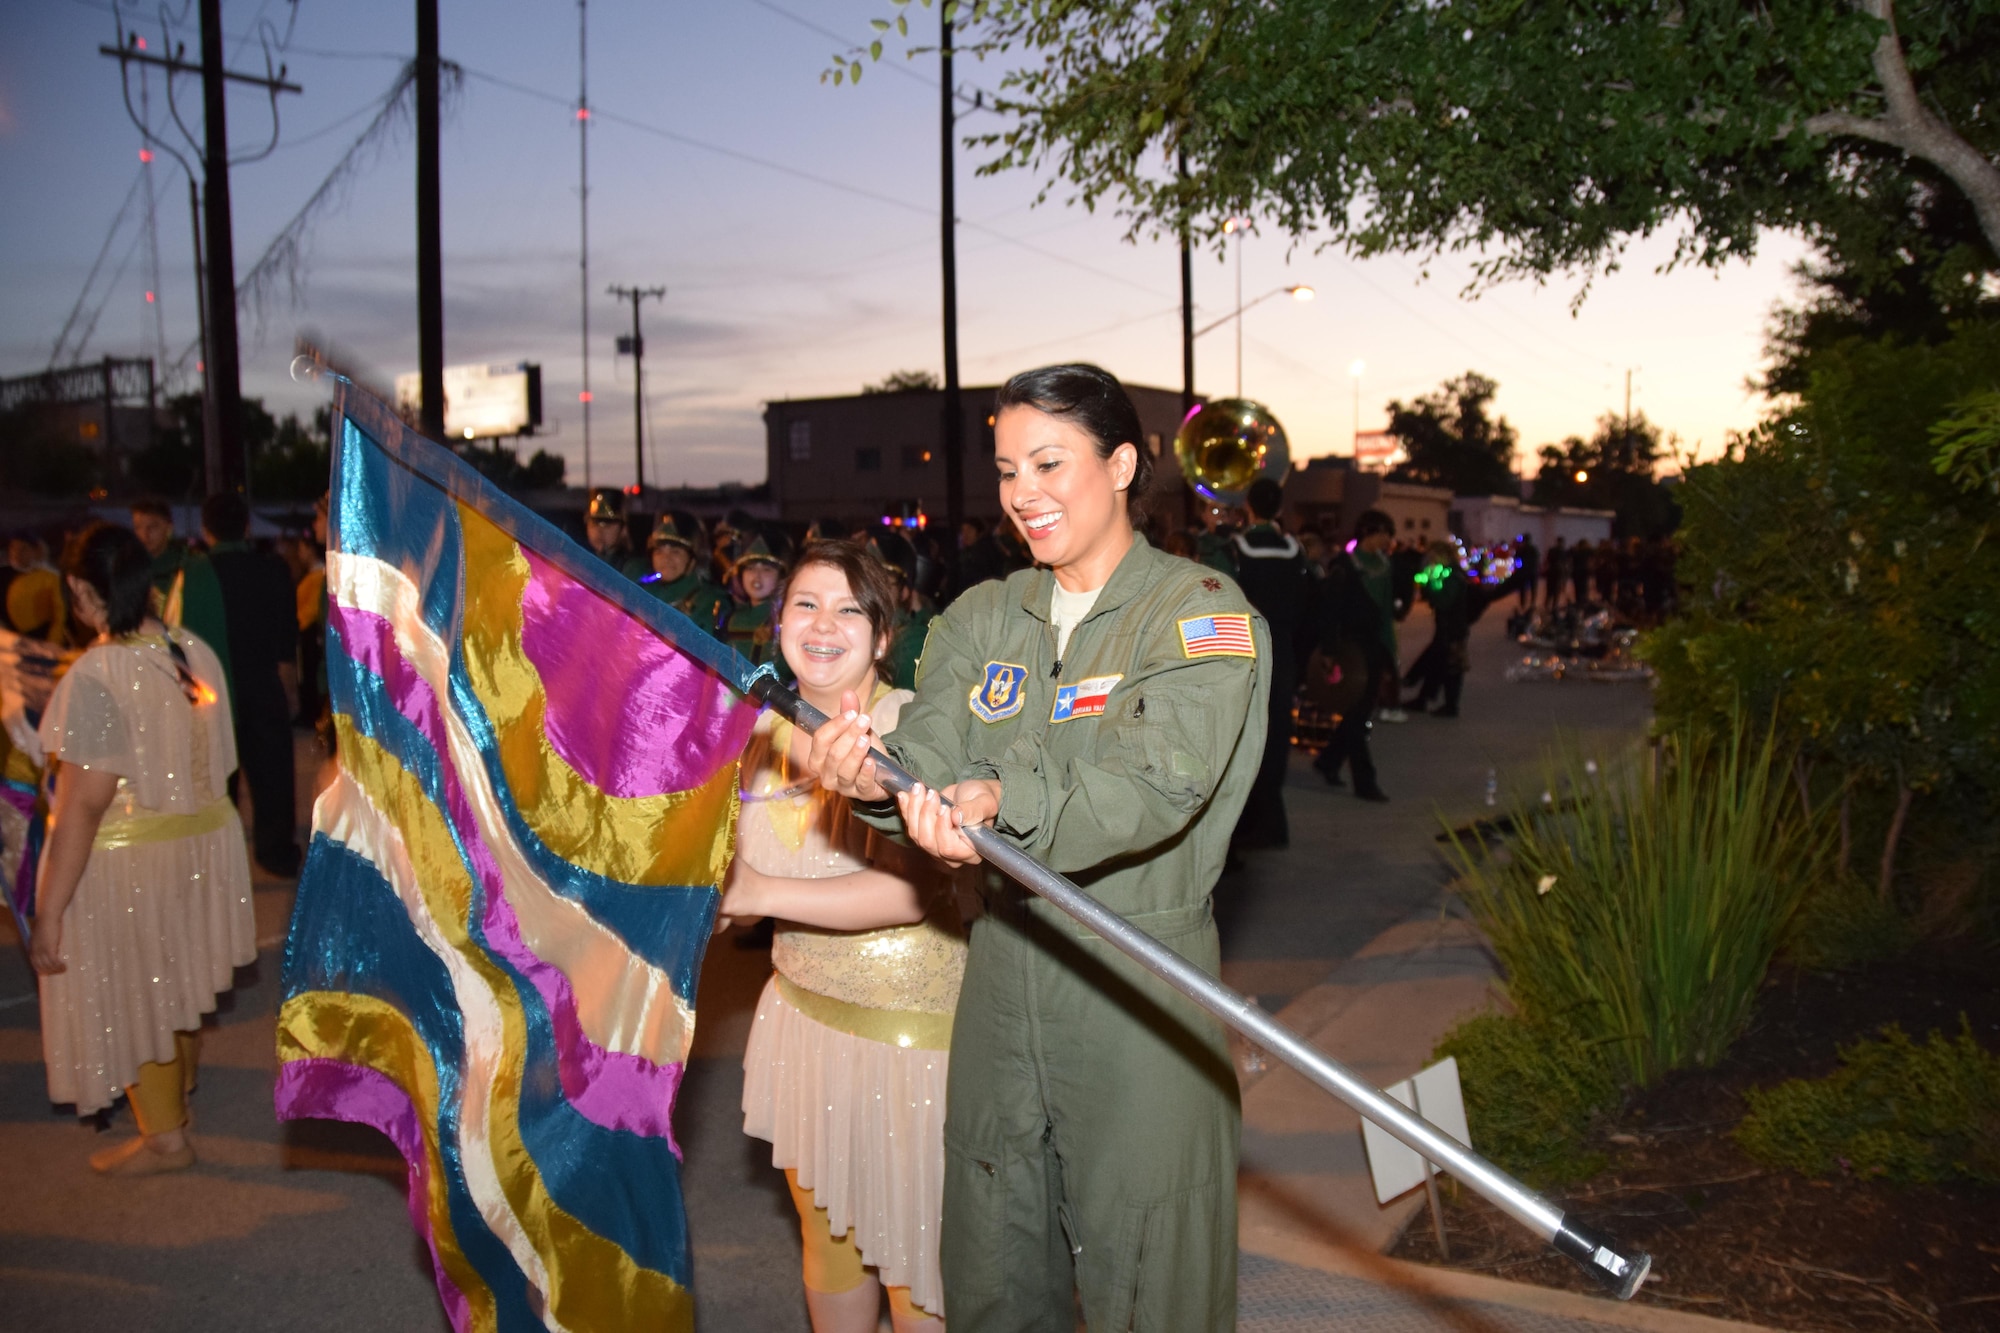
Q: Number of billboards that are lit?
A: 1